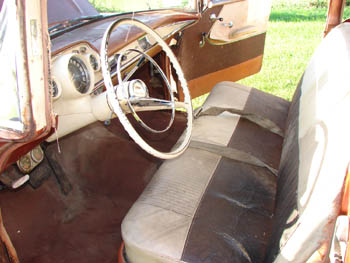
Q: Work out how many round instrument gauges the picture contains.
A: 3